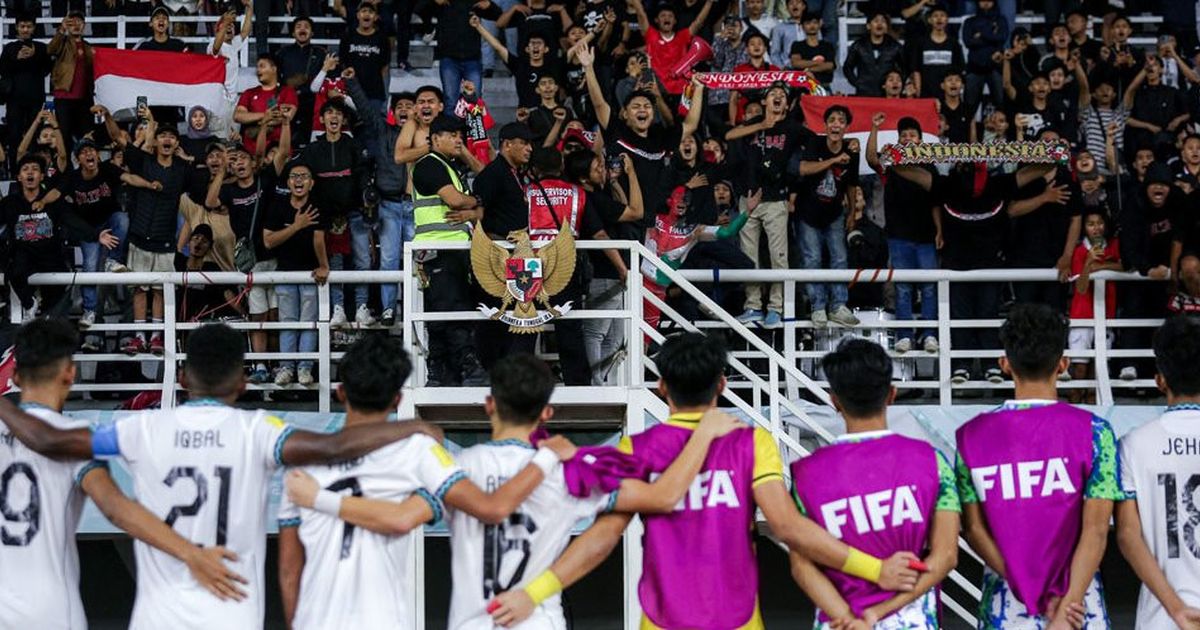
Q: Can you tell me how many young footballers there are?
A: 8